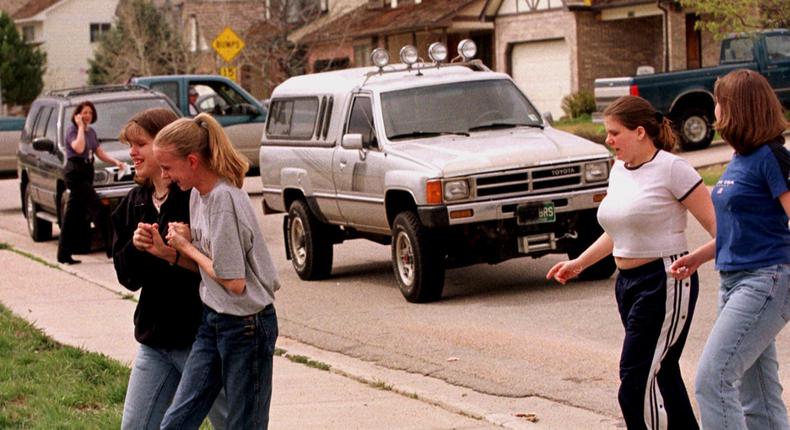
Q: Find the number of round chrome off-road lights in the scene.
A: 4